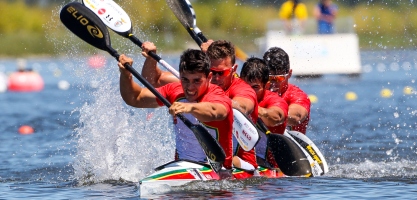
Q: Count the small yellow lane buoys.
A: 4